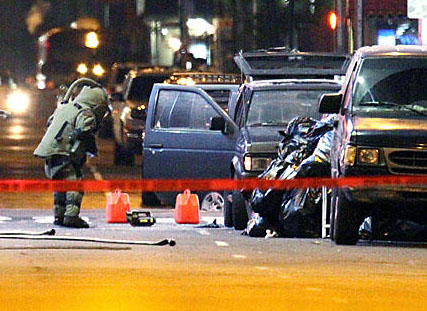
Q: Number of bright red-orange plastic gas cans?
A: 2